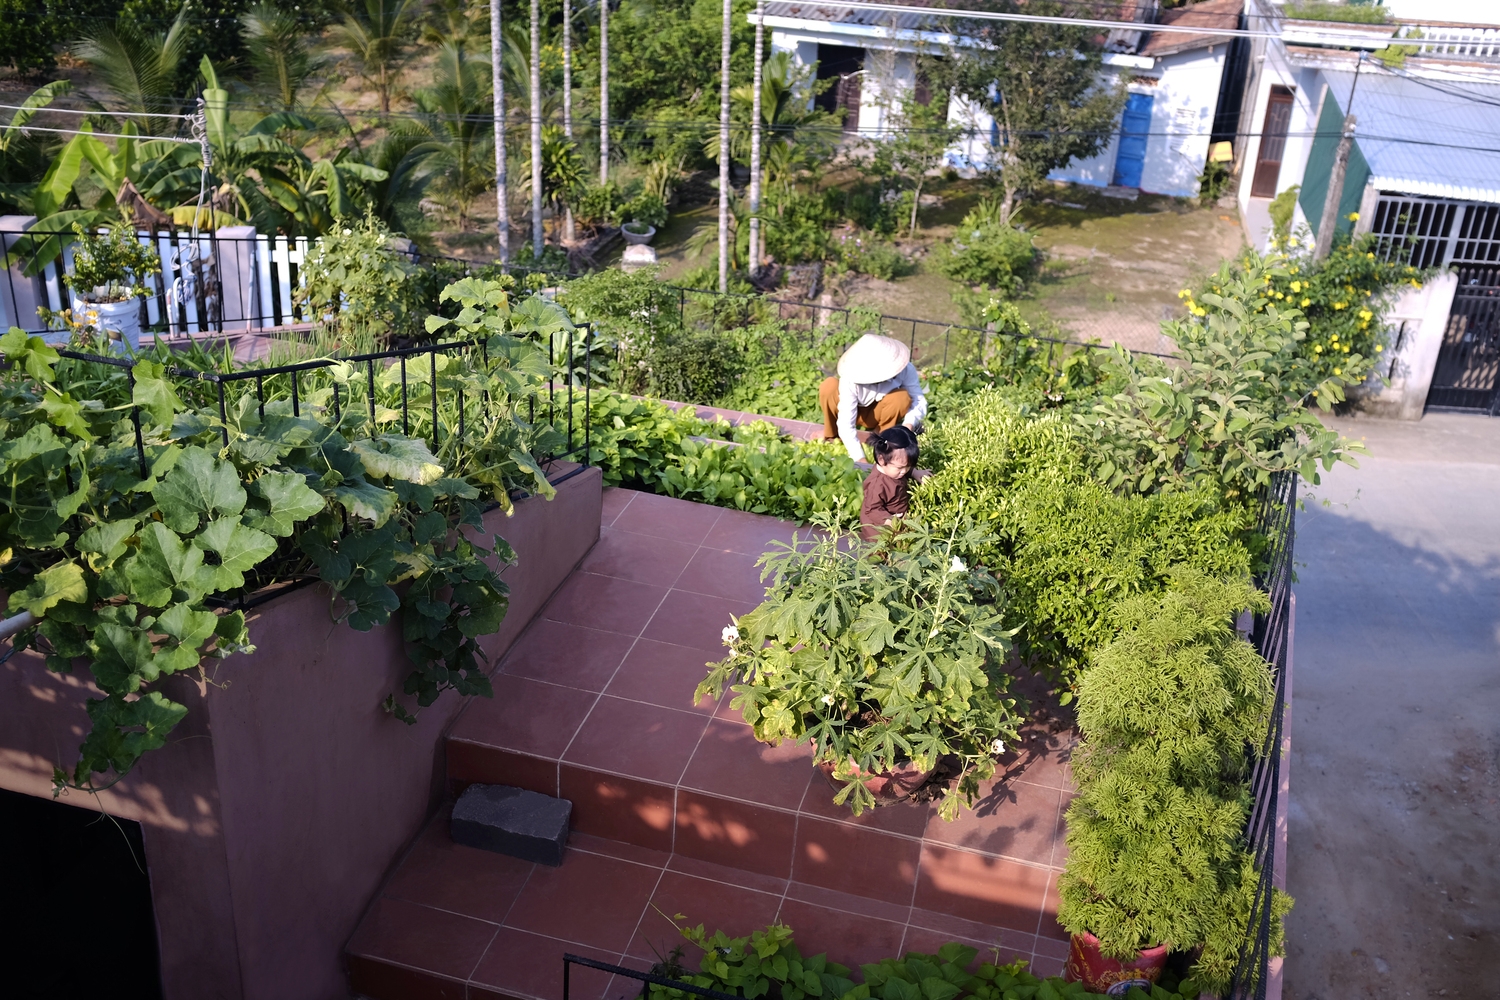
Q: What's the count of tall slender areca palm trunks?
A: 6